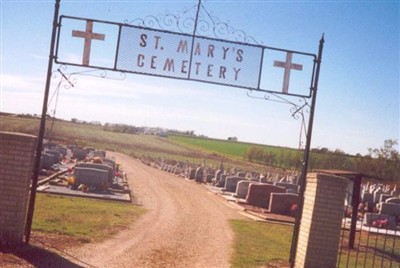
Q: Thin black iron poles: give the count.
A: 2